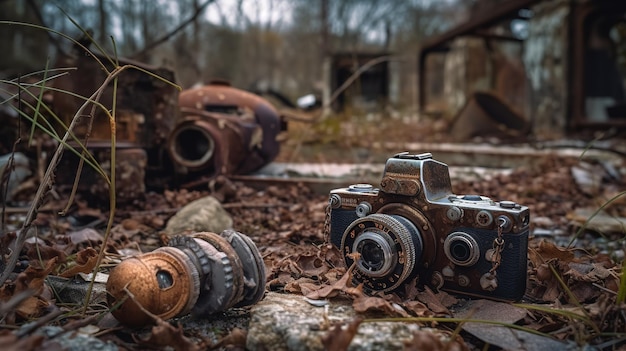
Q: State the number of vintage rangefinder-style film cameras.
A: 1